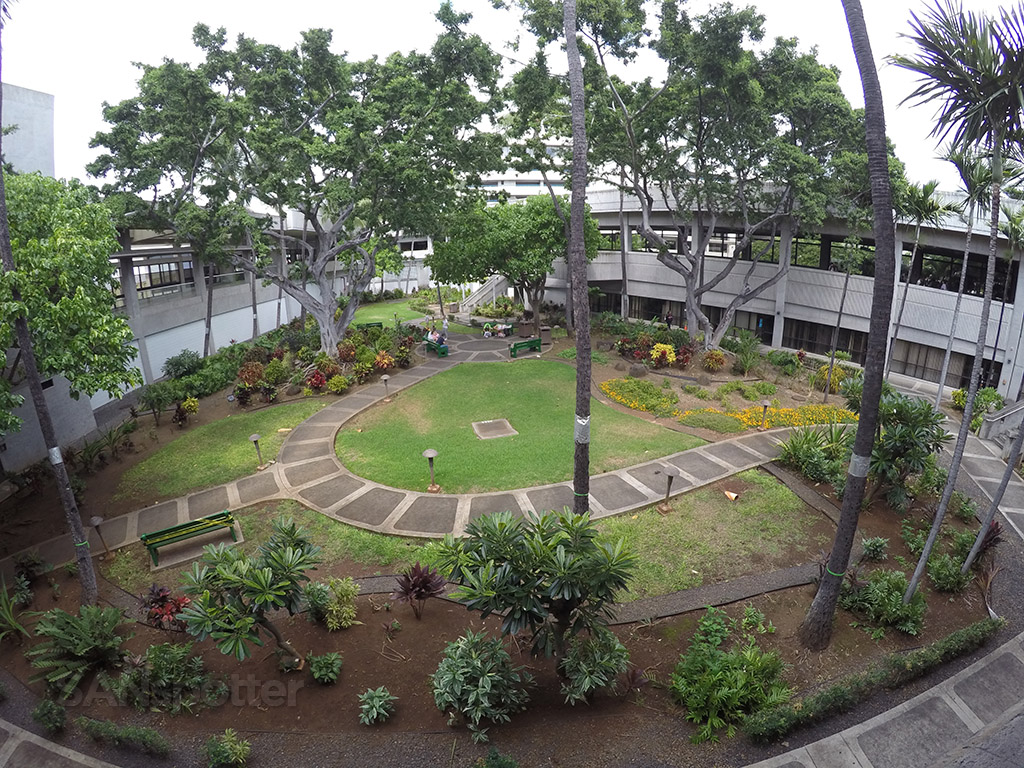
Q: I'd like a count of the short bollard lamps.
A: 6